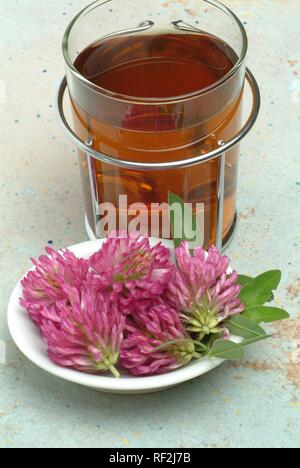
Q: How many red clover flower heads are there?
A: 5